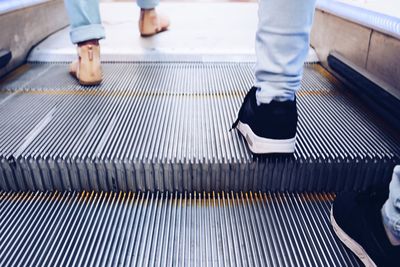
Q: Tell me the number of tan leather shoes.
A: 2